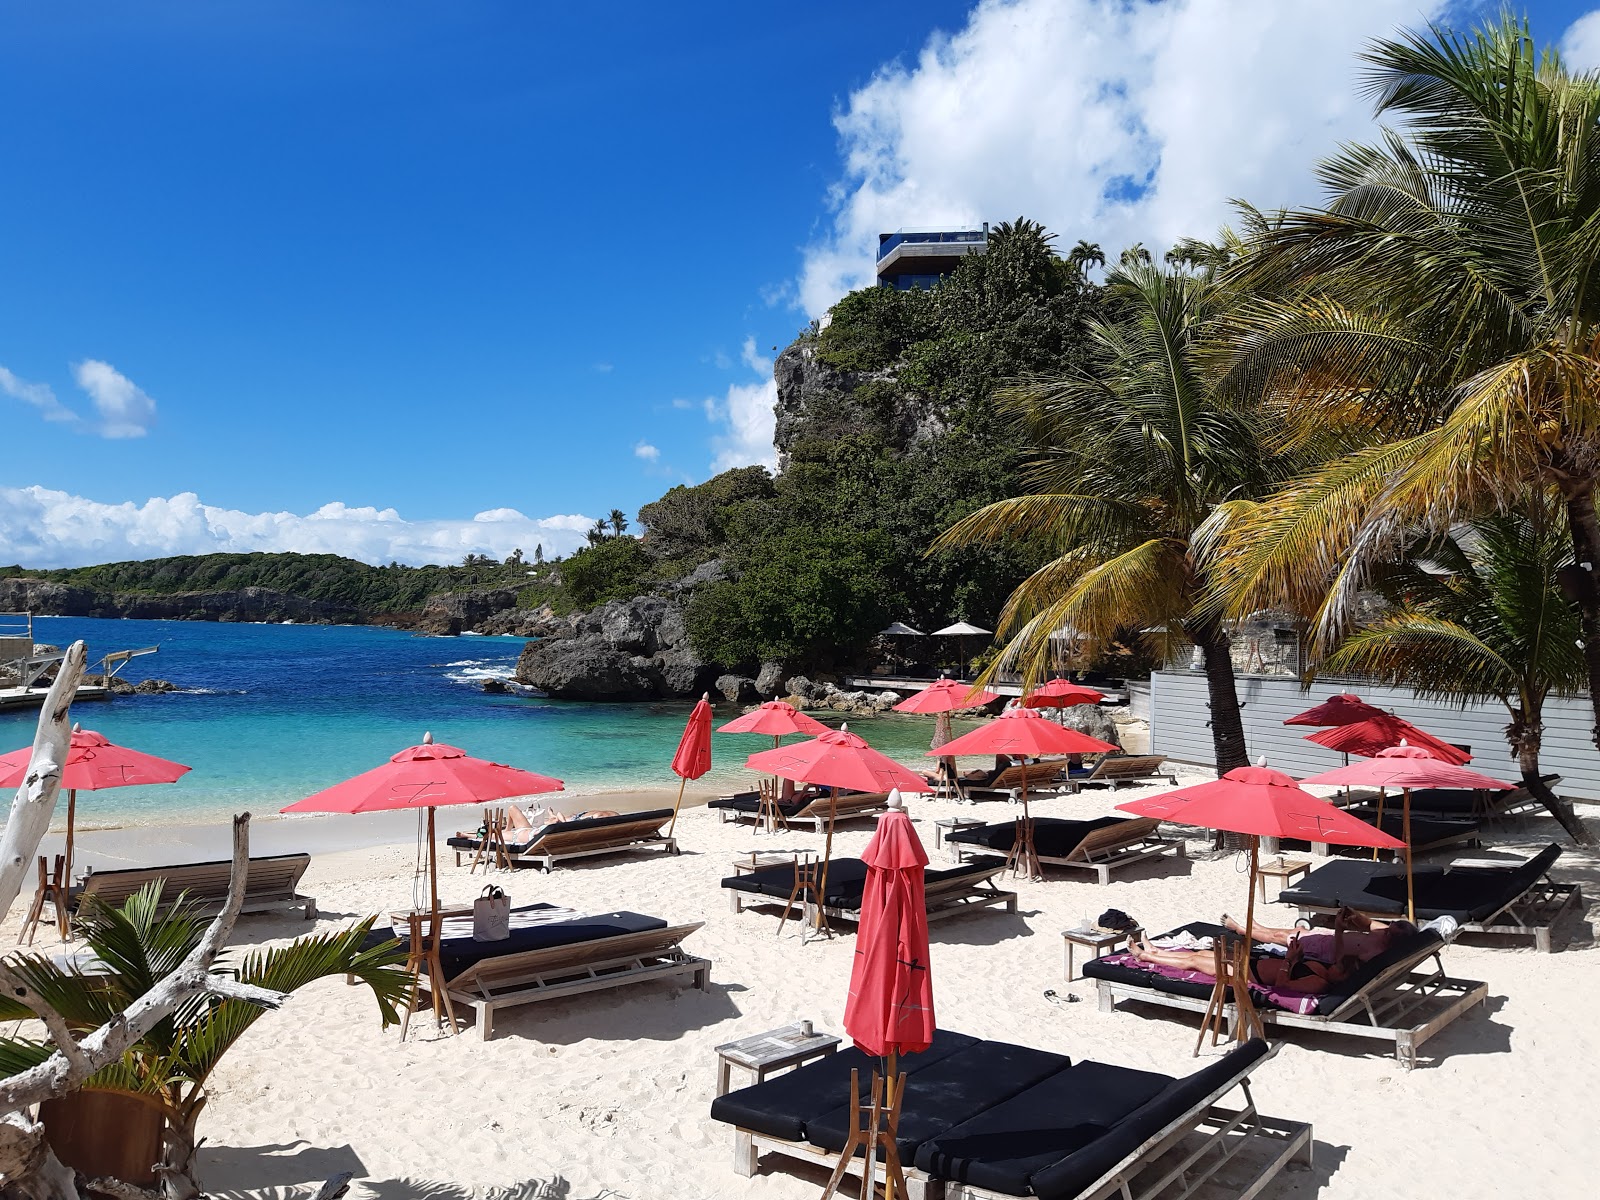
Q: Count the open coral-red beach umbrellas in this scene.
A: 11